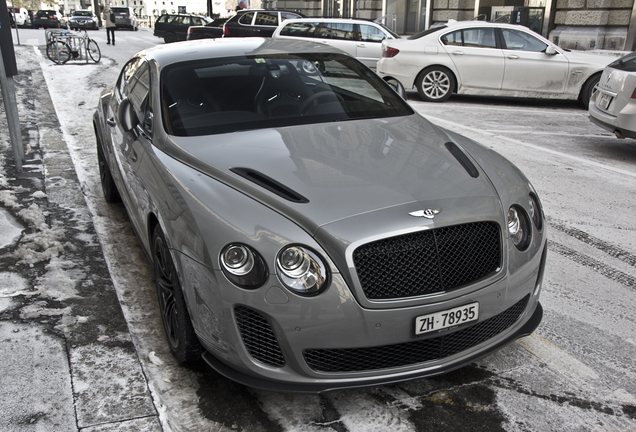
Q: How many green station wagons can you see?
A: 0